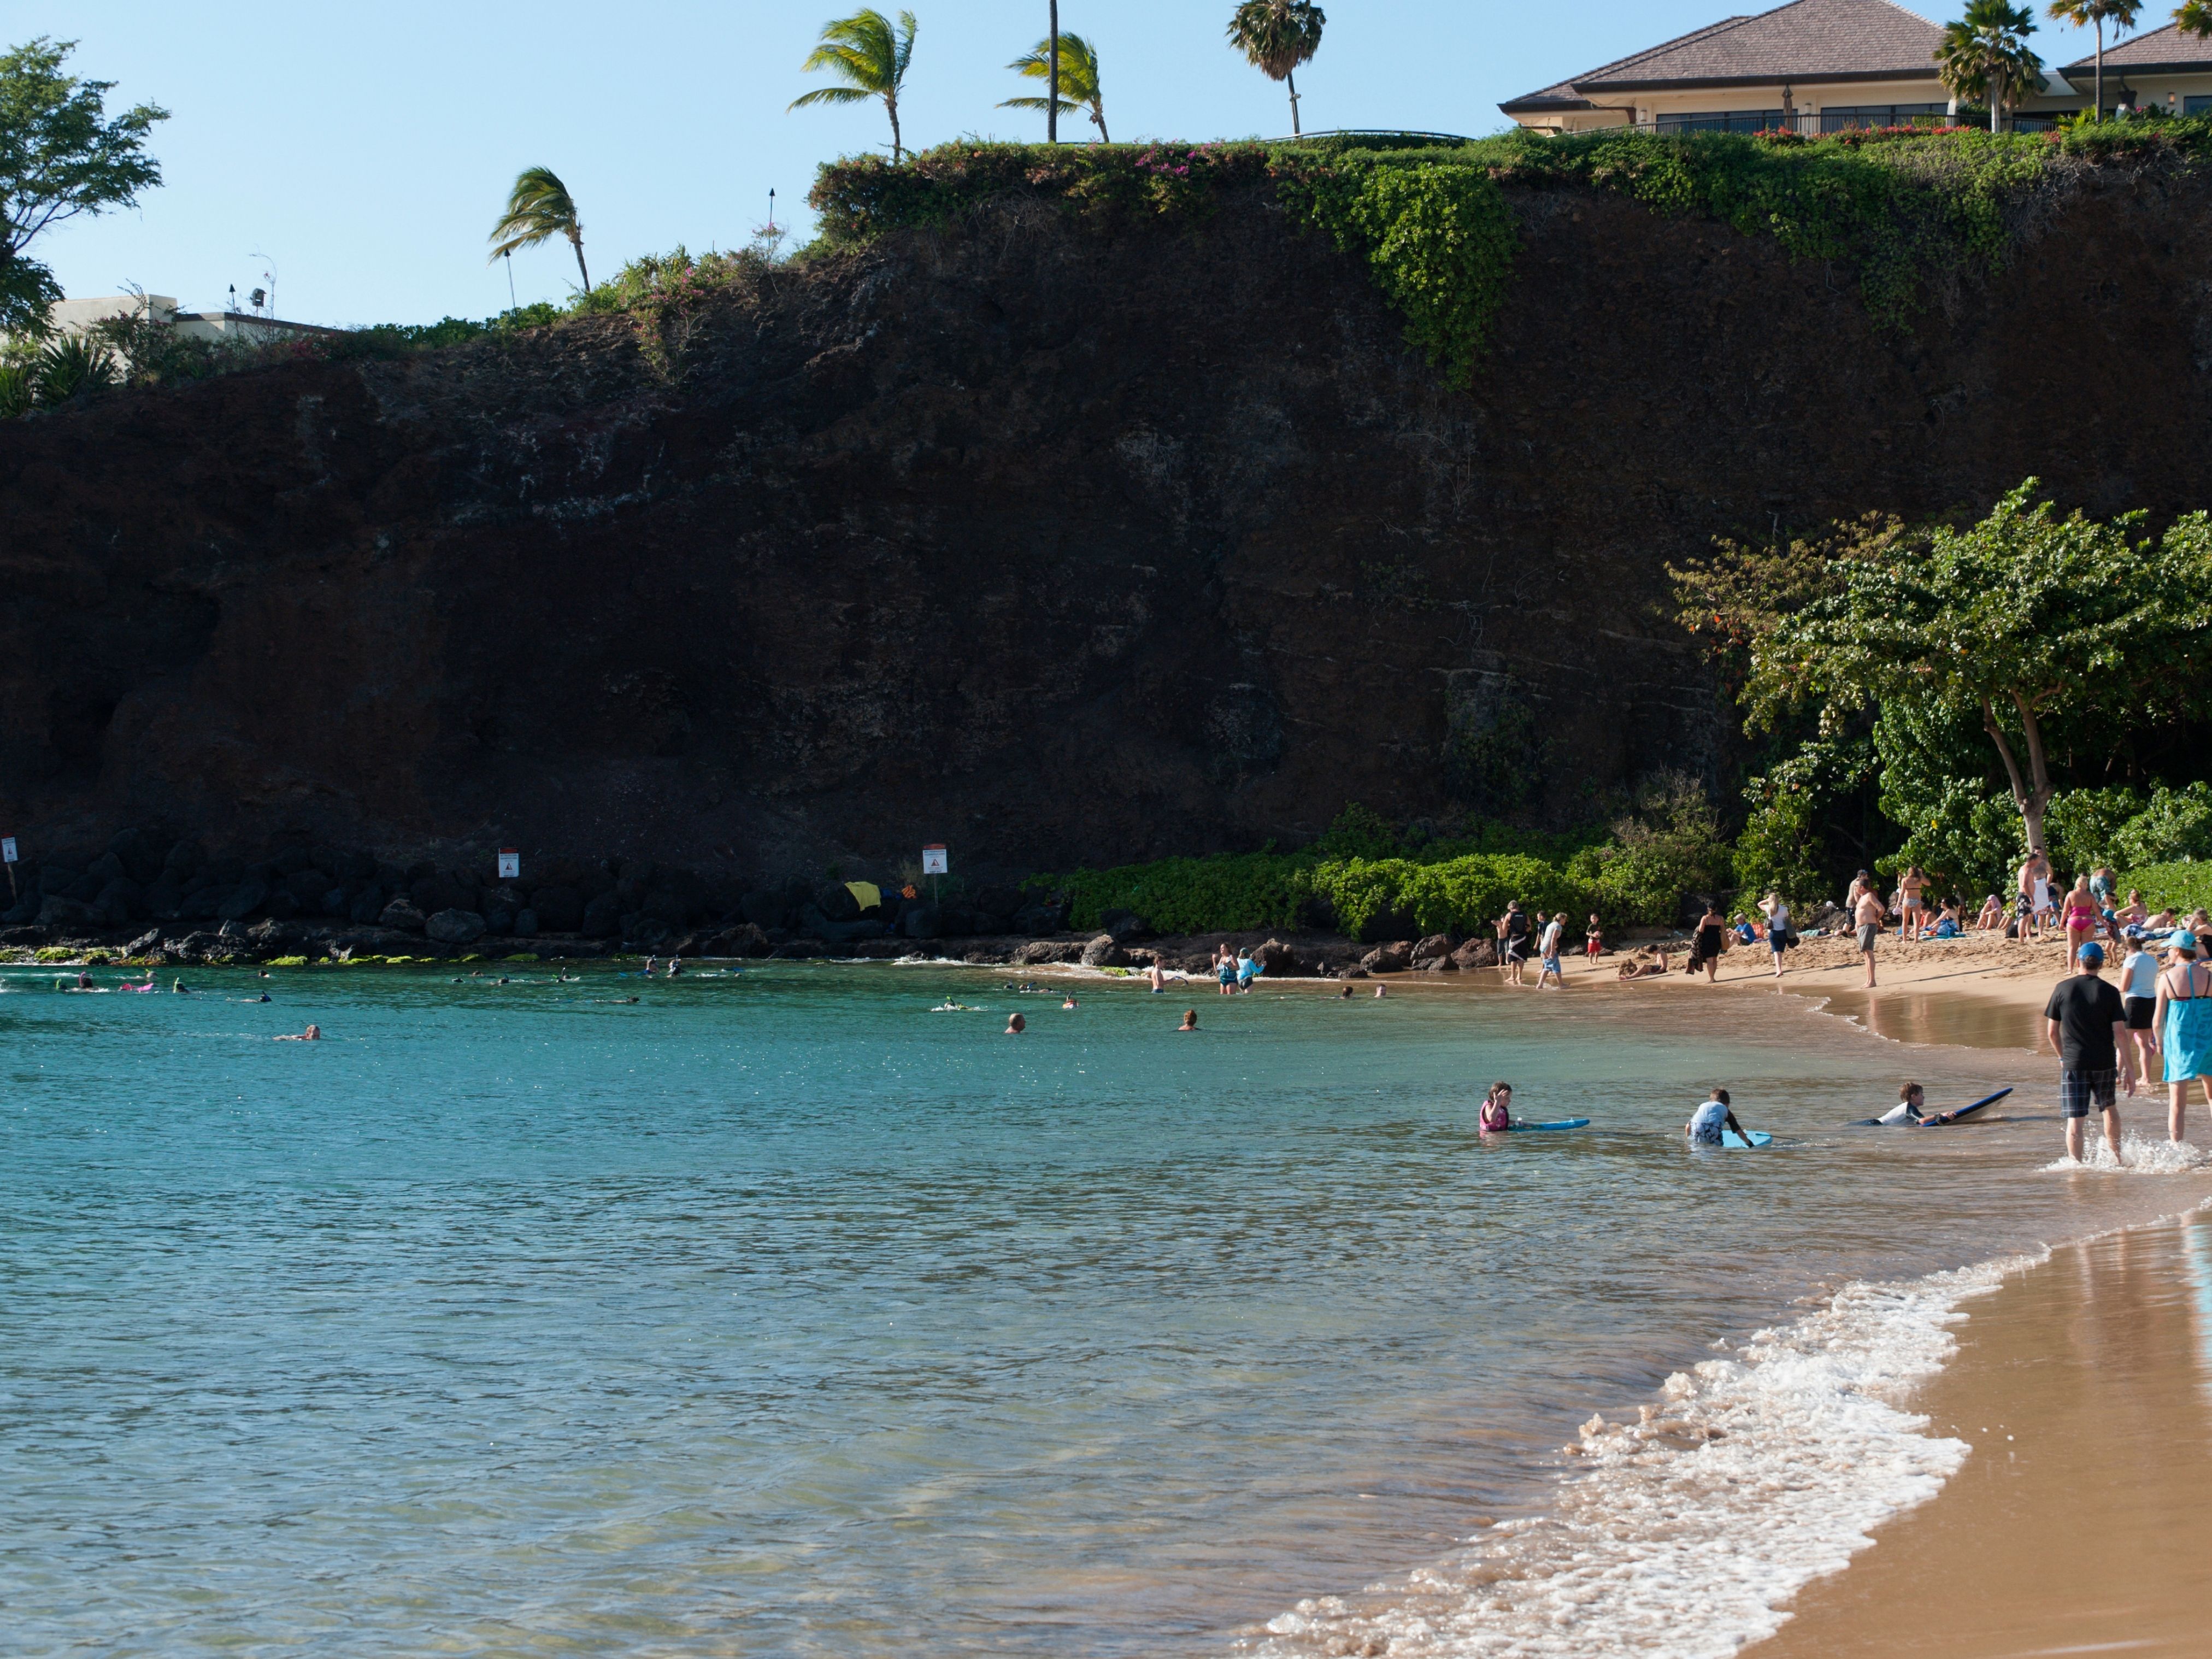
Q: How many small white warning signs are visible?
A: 3